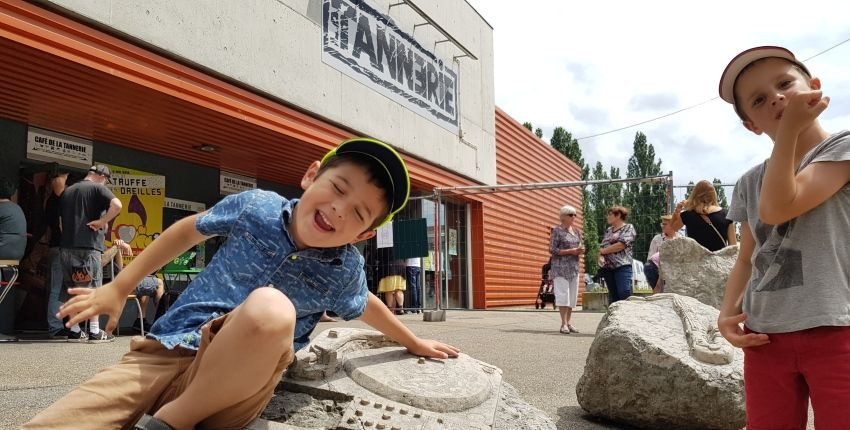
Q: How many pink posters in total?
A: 0